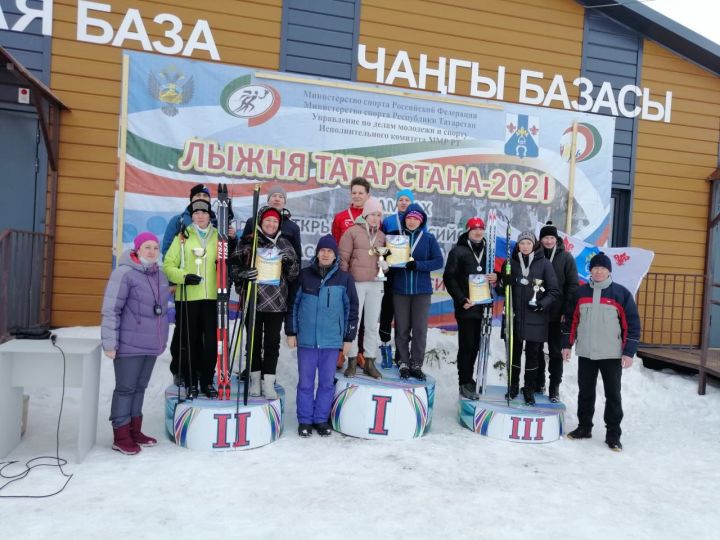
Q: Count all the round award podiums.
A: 3